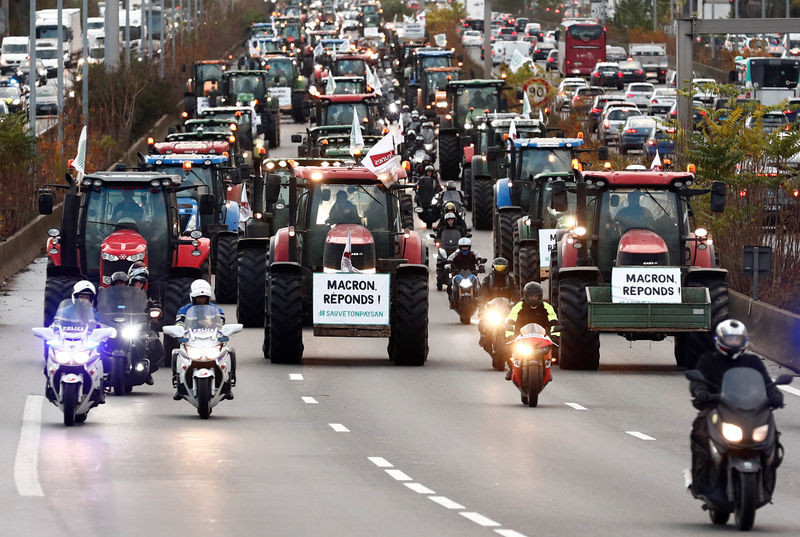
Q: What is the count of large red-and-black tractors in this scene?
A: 3